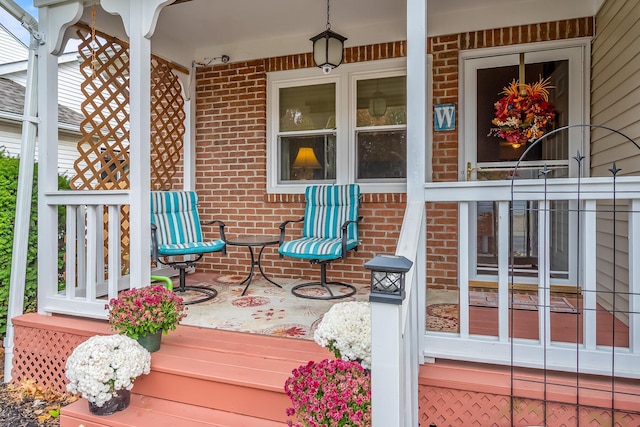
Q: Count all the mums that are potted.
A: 4